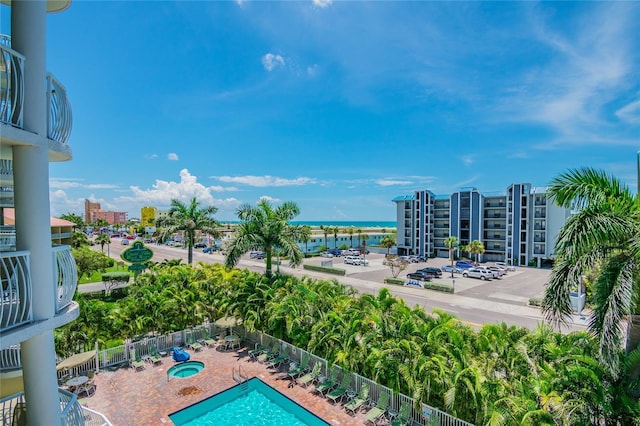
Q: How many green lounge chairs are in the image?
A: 15